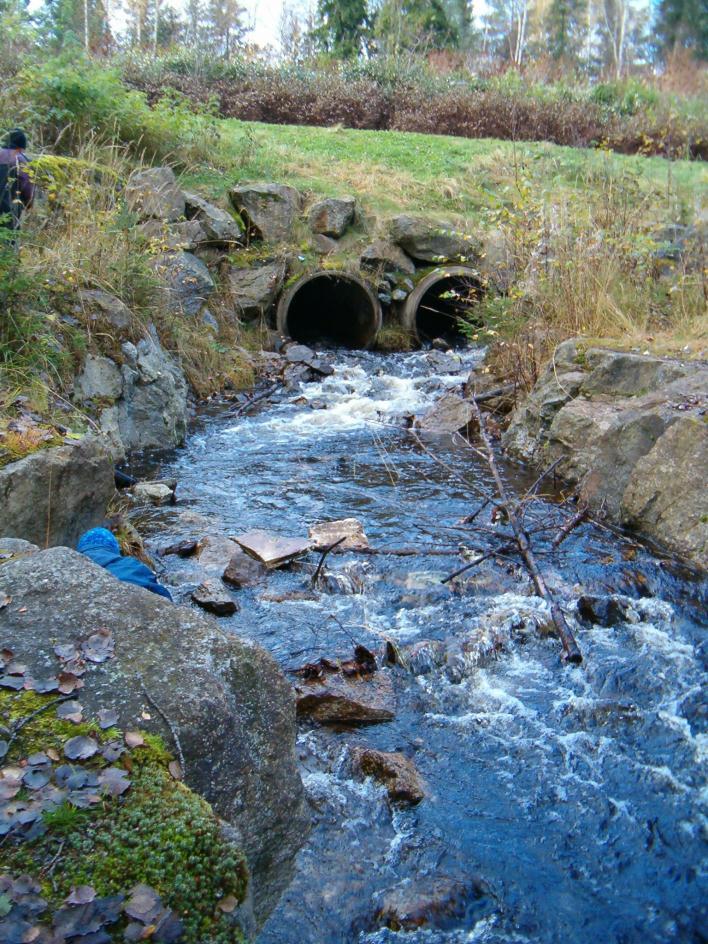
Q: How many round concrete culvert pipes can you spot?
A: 2